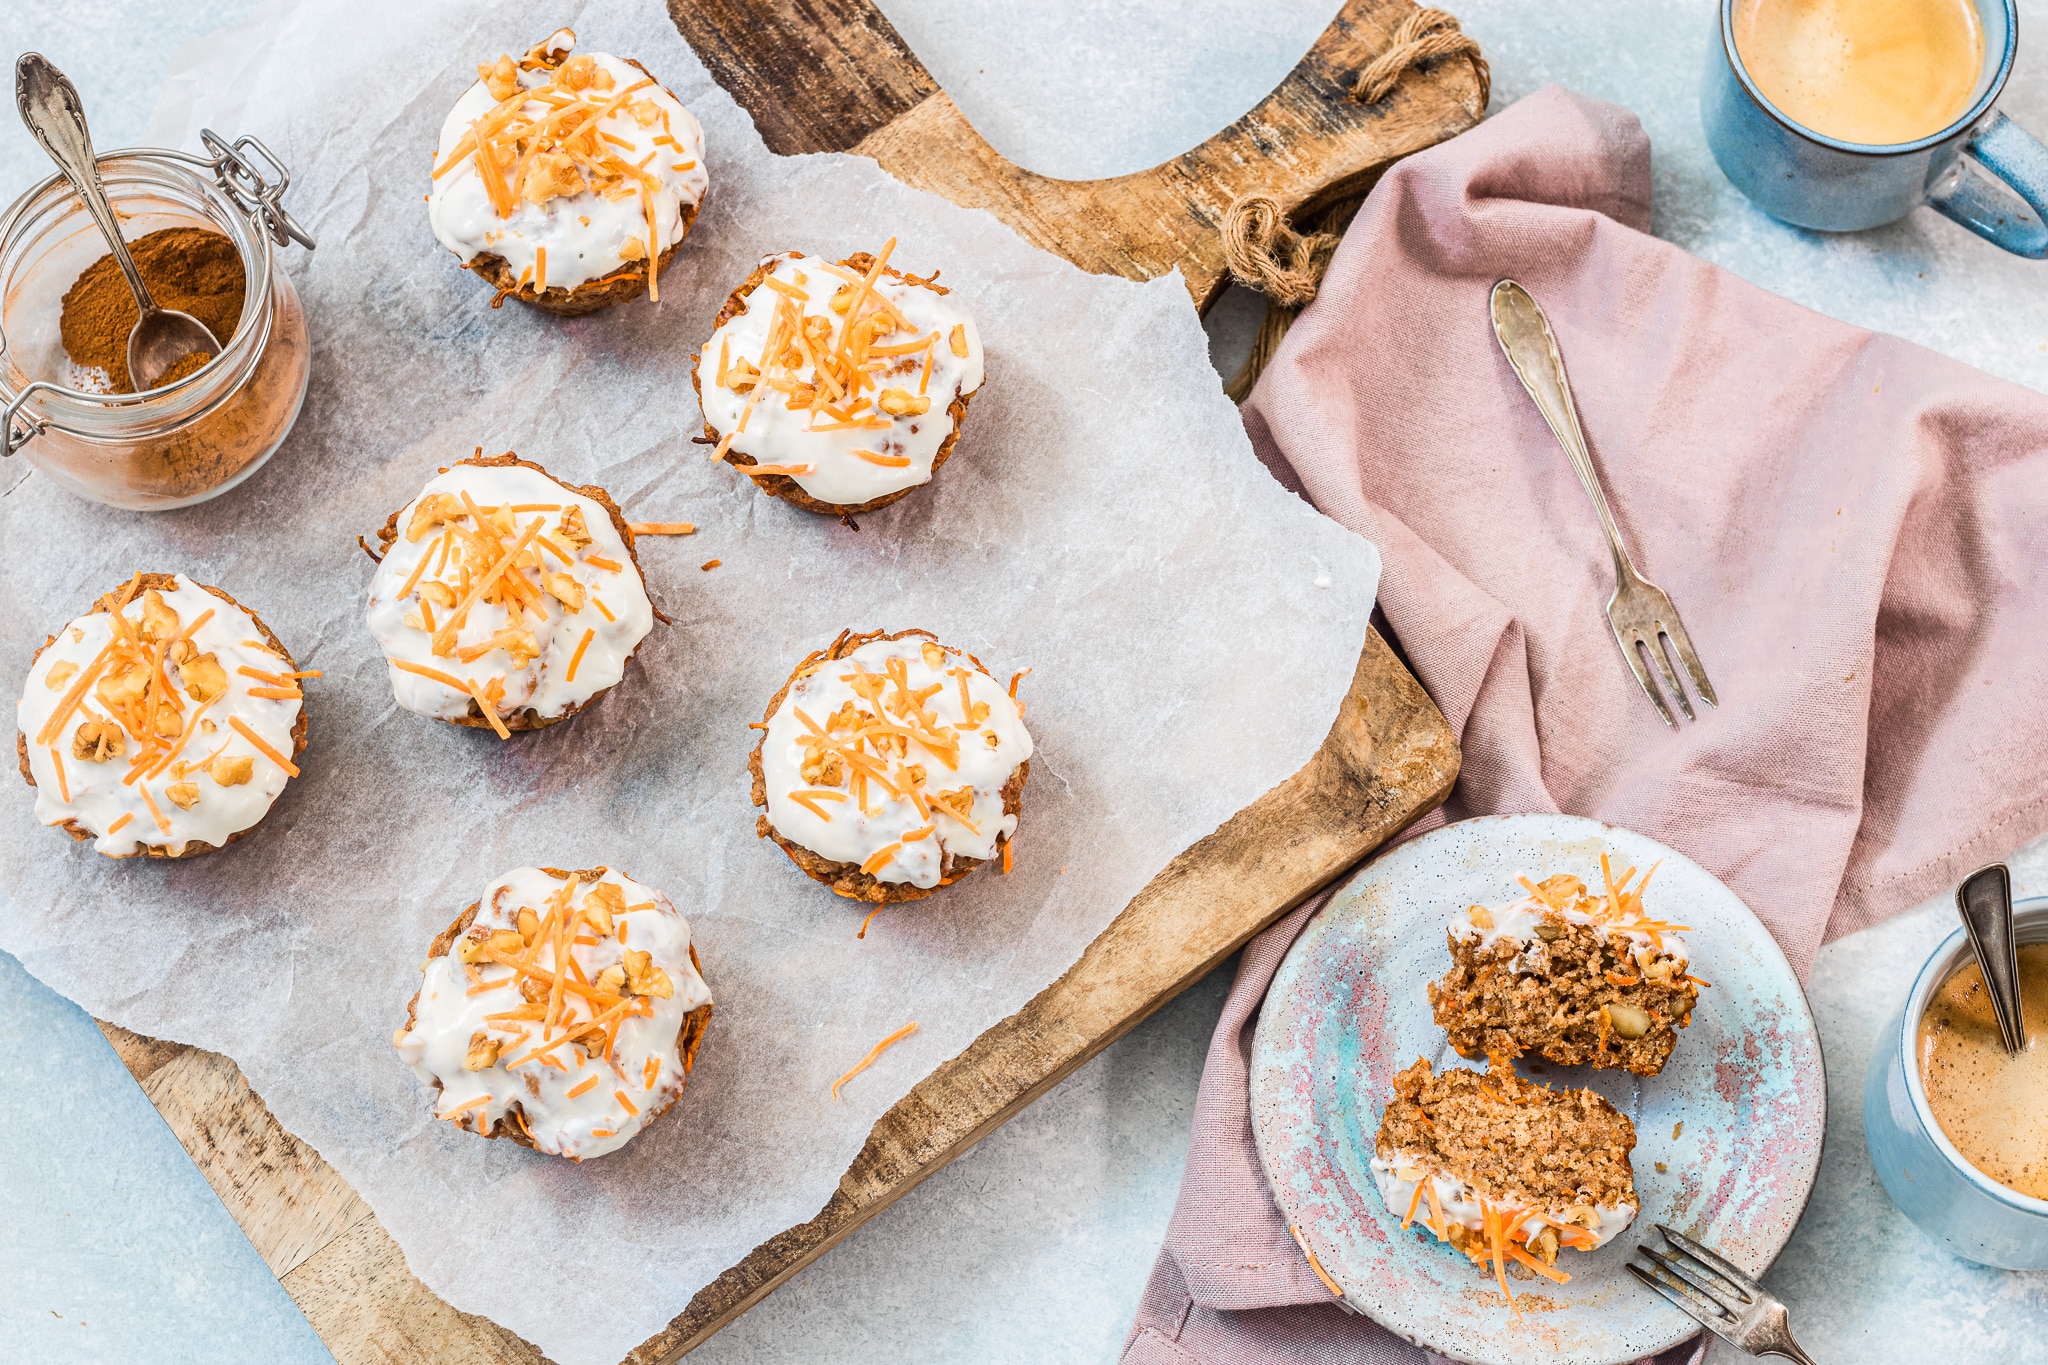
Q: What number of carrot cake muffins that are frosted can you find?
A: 7